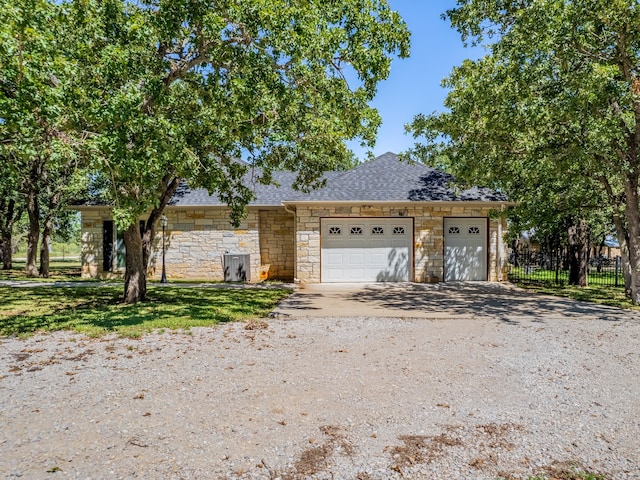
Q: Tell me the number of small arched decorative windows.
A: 6